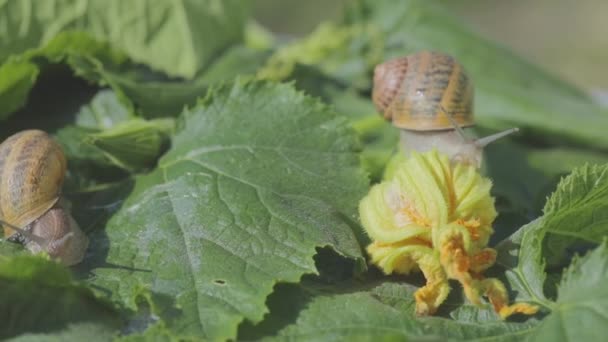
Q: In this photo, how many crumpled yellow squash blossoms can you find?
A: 1